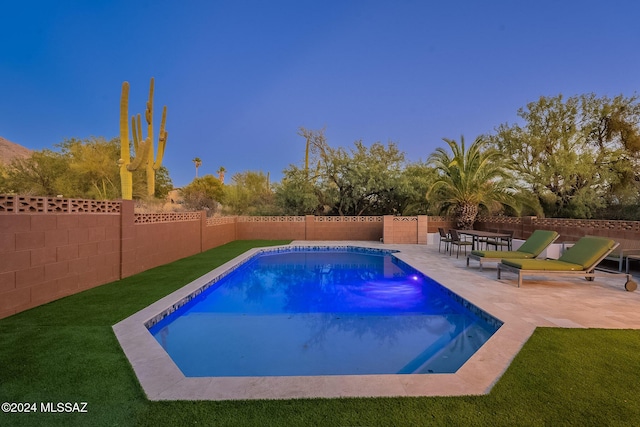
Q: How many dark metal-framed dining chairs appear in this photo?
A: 4